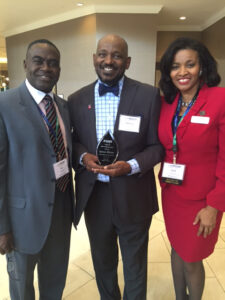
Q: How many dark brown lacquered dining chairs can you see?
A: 0